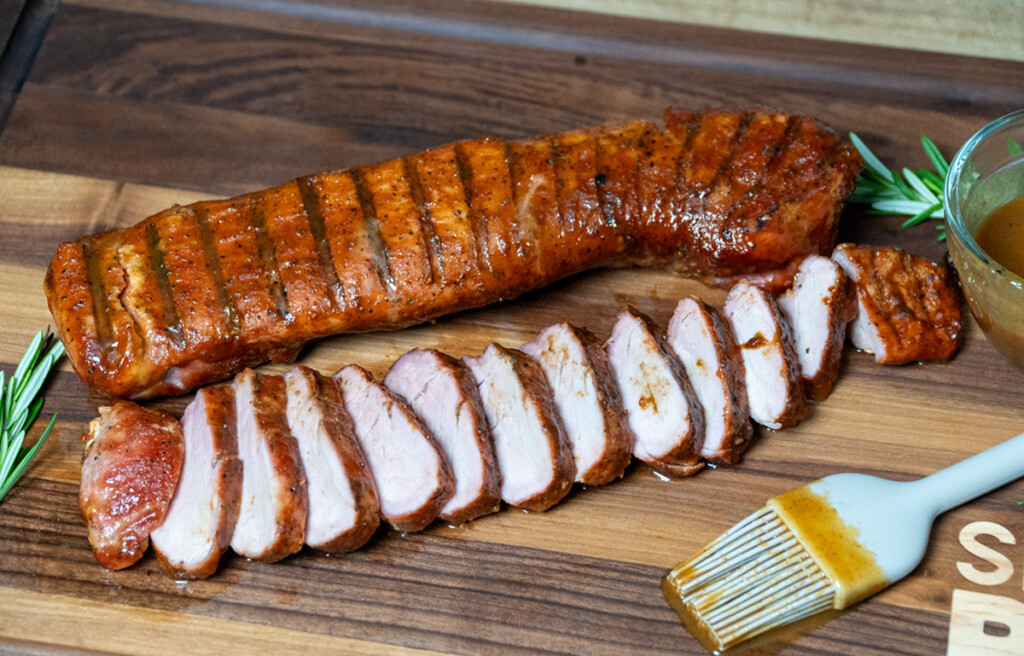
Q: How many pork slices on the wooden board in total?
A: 13